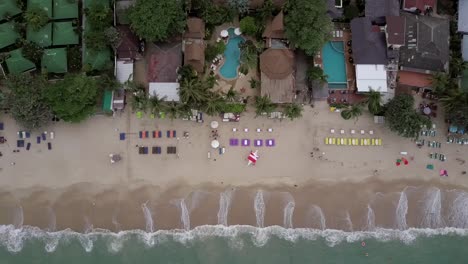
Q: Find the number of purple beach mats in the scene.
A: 4